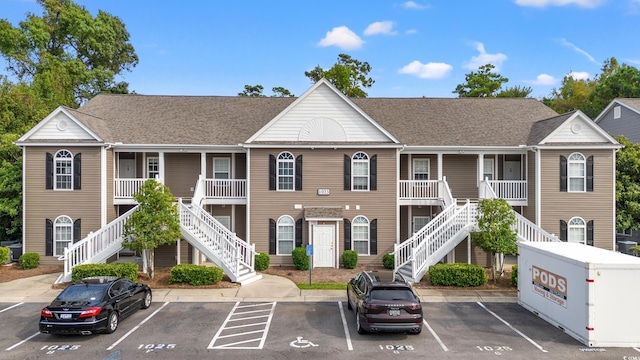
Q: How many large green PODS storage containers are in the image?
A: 0